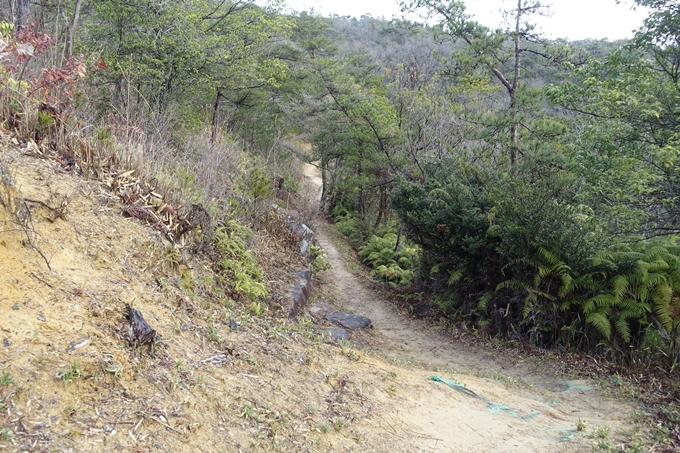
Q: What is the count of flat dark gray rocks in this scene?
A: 2